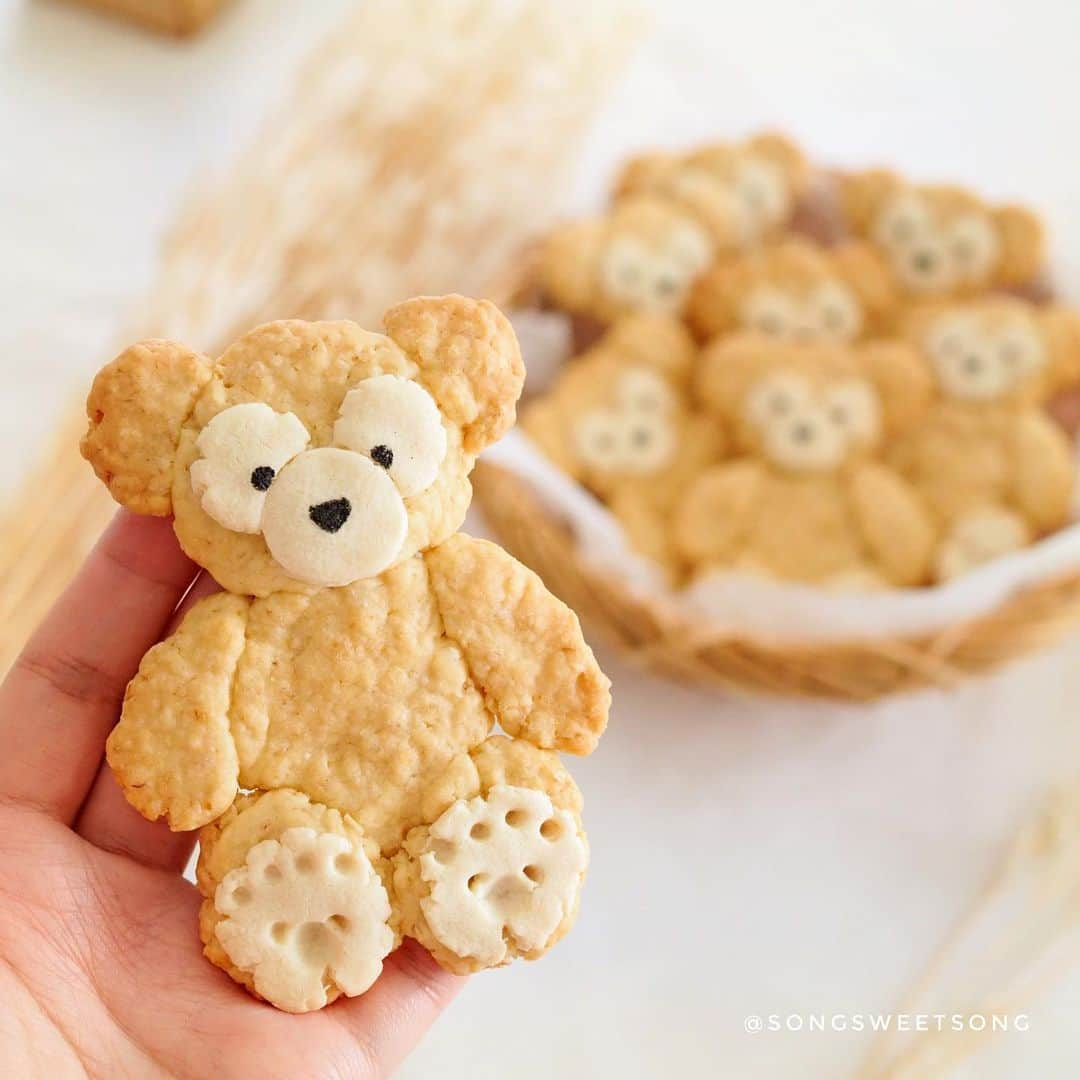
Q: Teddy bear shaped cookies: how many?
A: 8